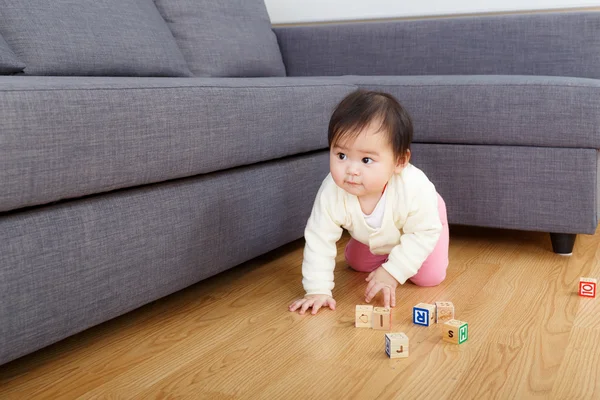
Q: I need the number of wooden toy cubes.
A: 7